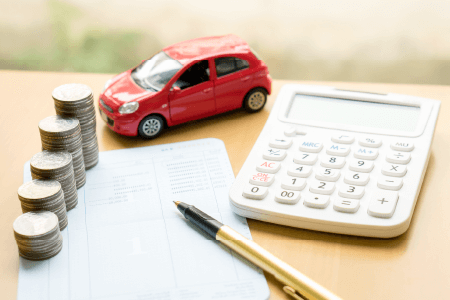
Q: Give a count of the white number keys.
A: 11